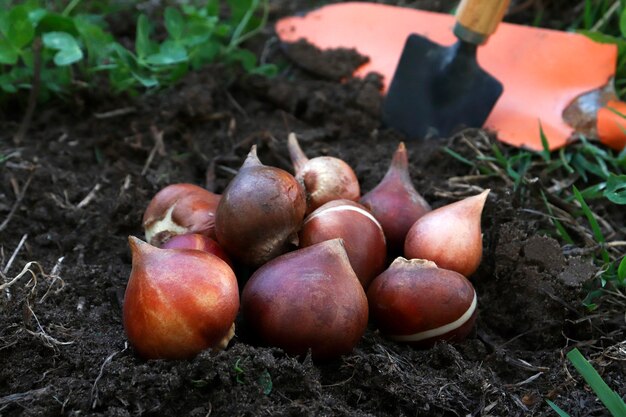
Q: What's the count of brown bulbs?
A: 10